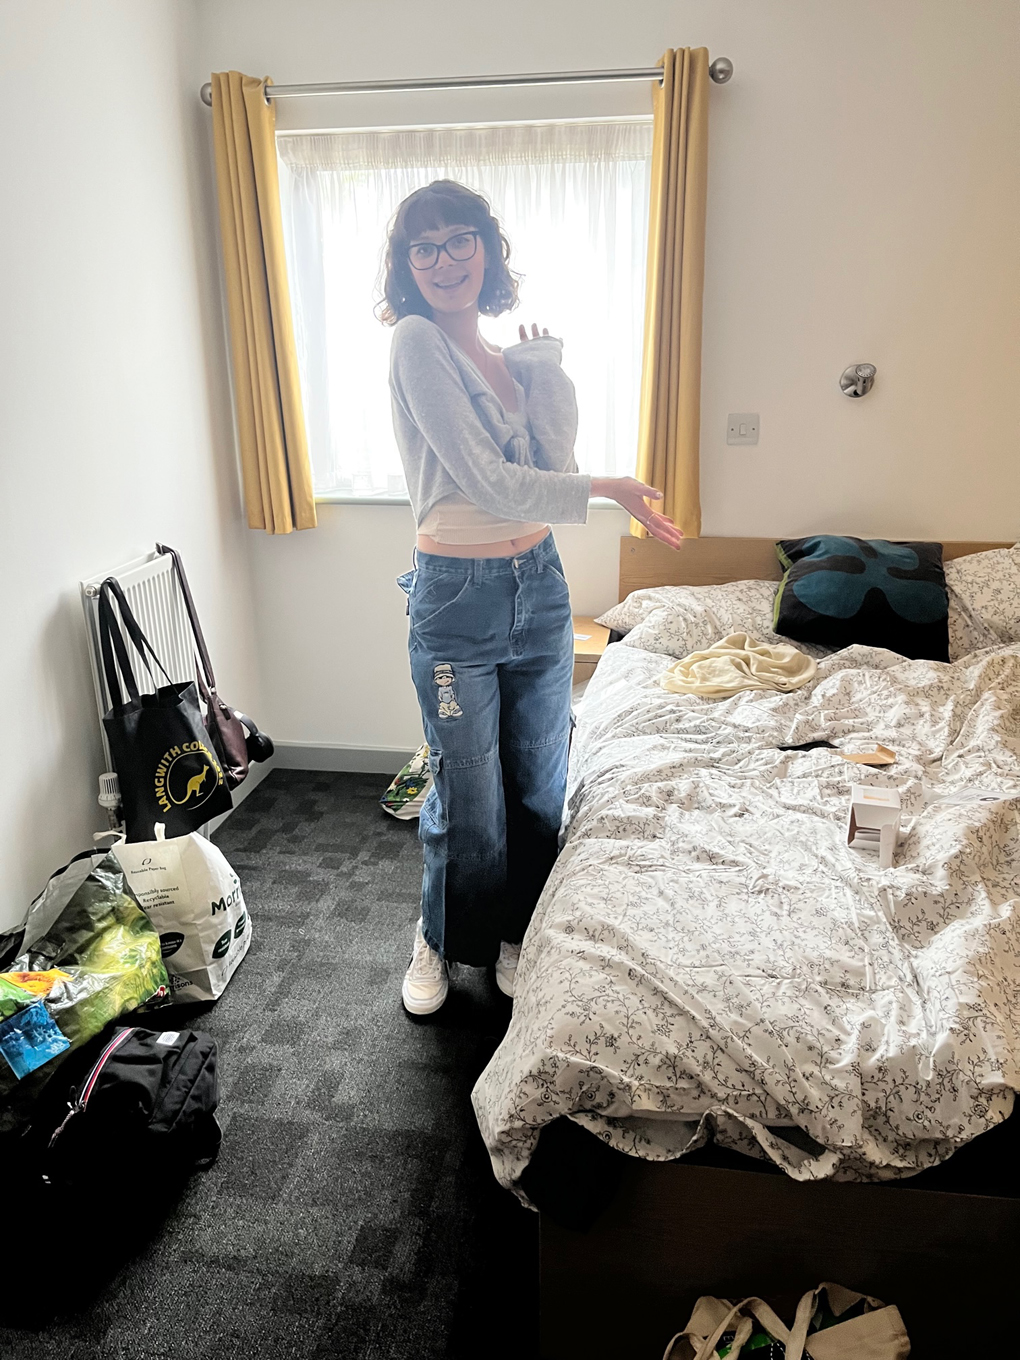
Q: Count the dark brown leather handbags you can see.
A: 1